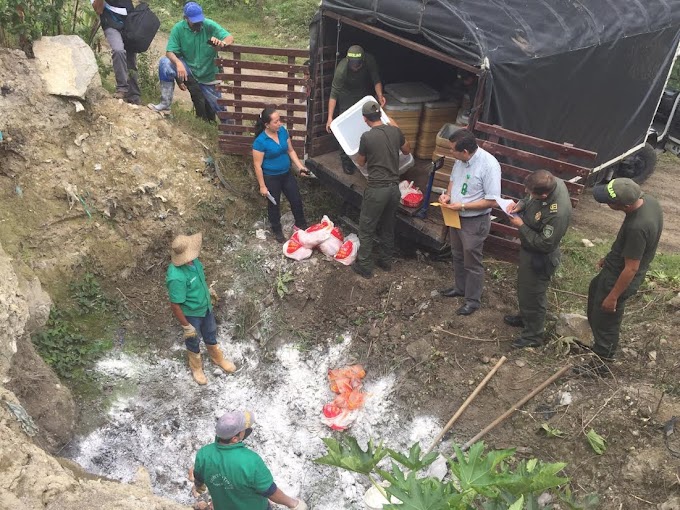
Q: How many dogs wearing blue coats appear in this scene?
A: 0